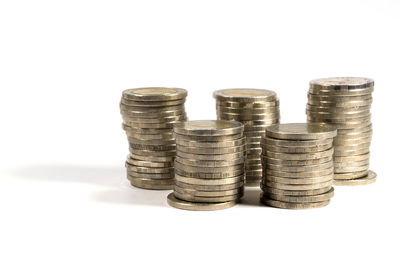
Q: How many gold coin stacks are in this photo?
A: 5